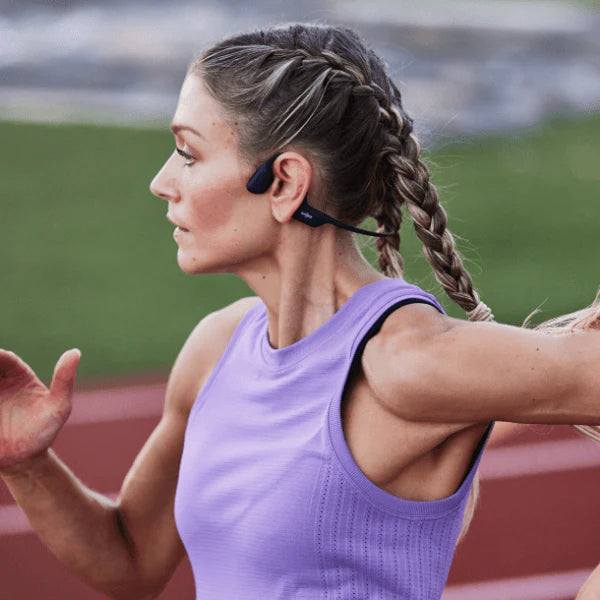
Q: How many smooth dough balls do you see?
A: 0